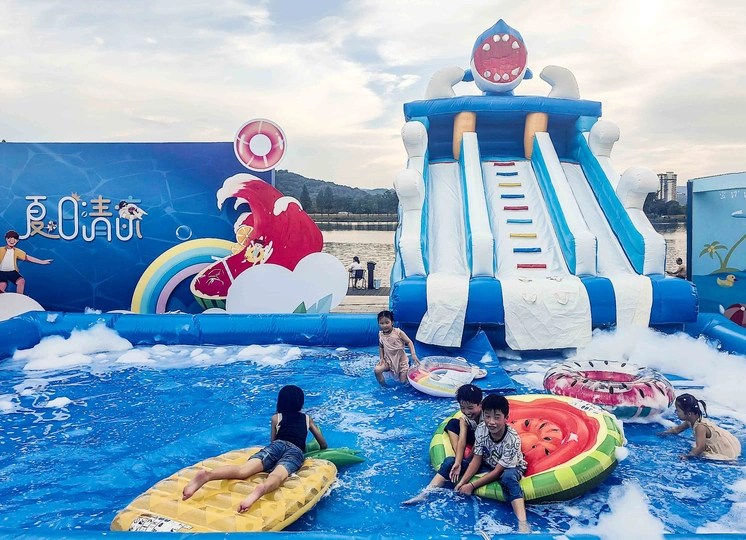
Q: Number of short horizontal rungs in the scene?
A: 9